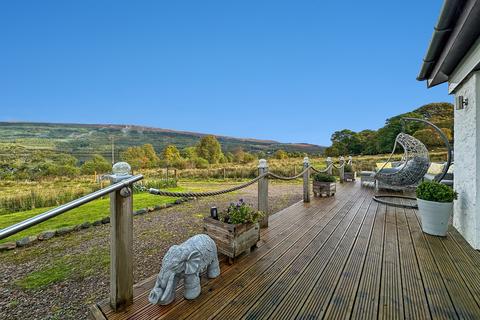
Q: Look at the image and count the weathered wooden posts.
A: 6